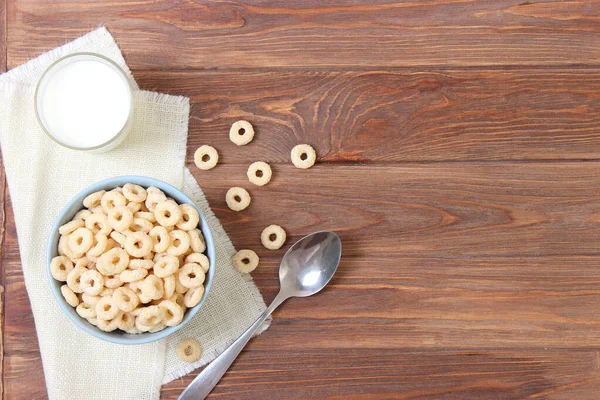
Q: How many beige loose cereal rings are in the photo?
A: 8